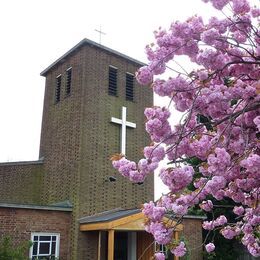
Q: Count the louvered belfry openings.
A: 4